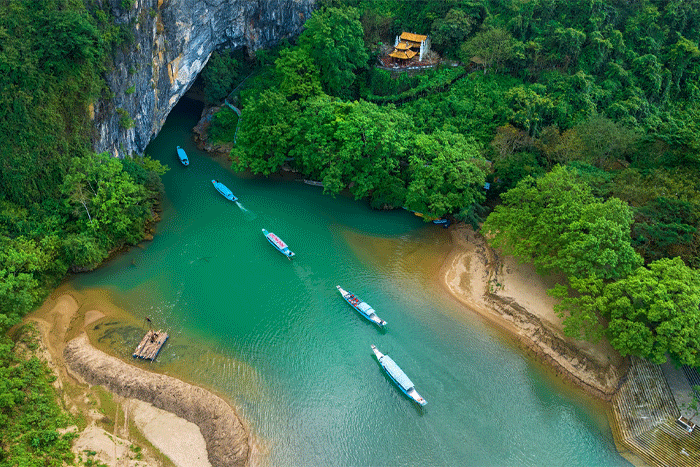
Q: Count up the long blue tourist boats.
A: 5